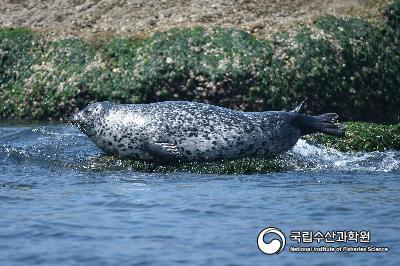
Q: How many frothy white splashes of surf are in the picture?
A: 1